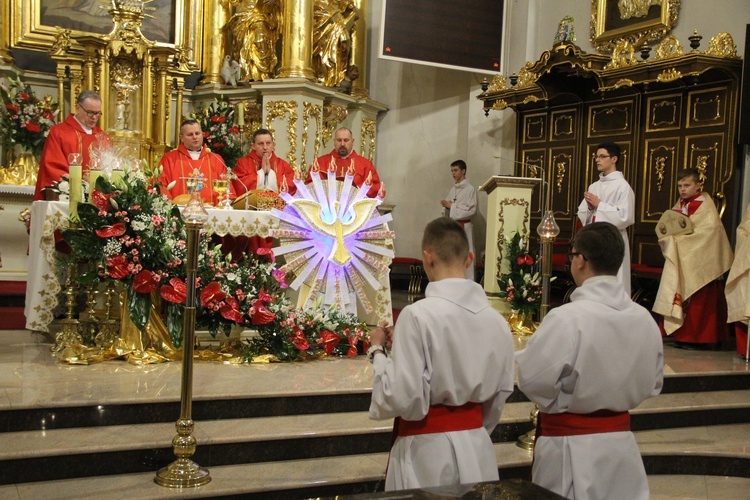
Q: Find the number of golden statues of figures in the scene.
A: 2